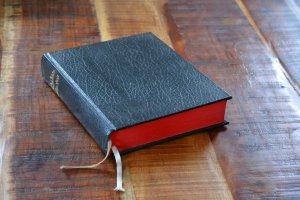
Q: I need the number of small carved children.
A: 0